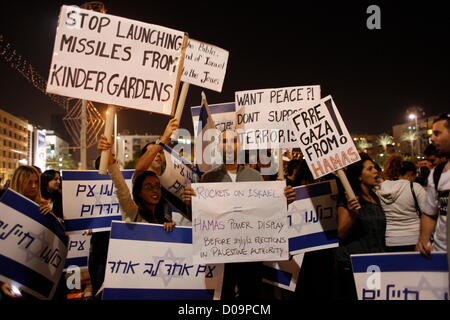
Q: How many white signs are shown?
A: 5